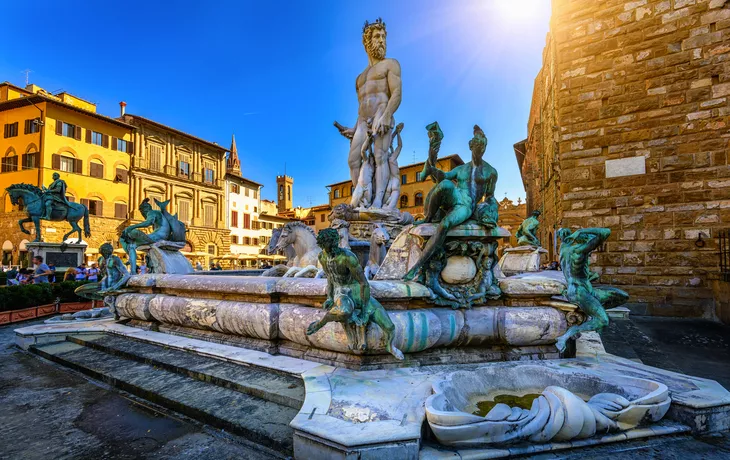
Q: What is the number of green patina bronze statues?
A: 7